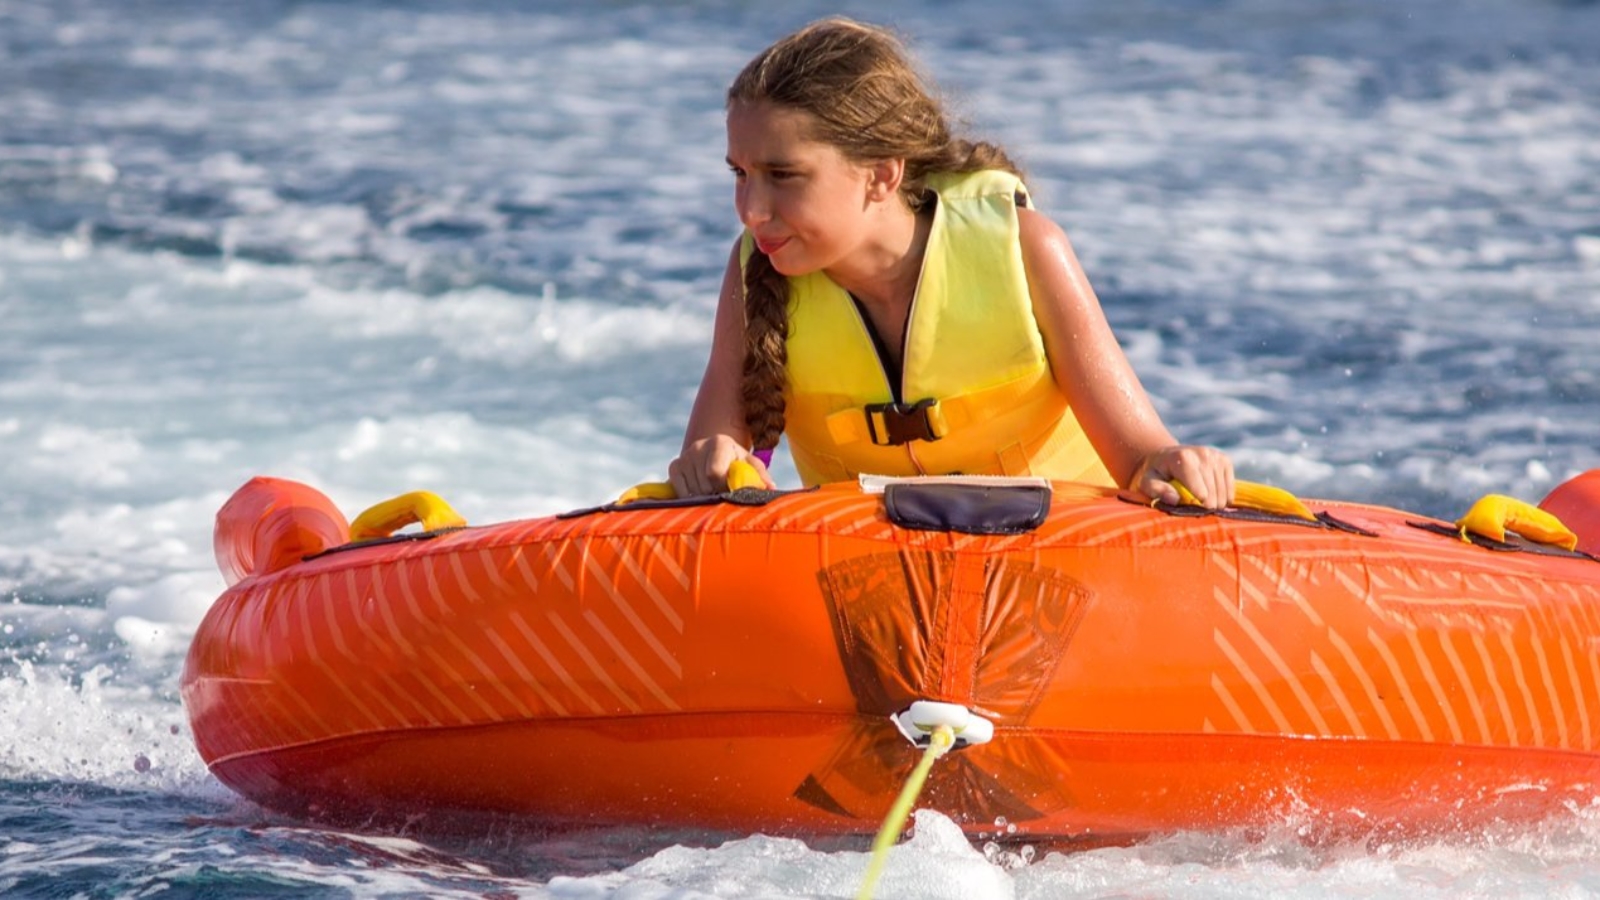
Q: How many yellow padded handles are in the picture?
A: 4